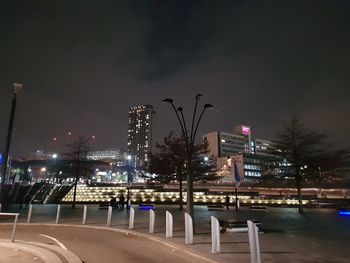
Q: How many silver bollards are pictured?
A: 10